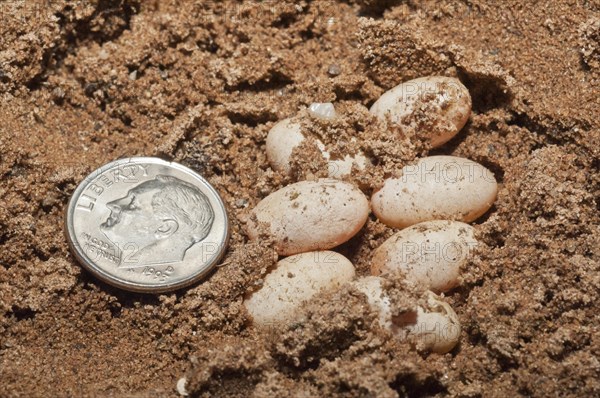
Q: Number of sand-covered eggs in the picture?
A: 7